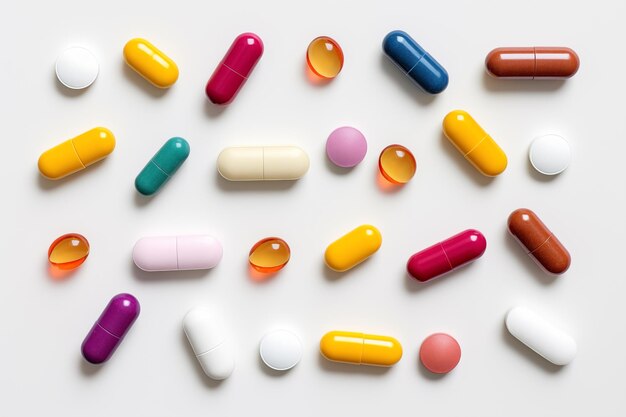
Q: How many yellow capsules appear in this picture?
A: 5